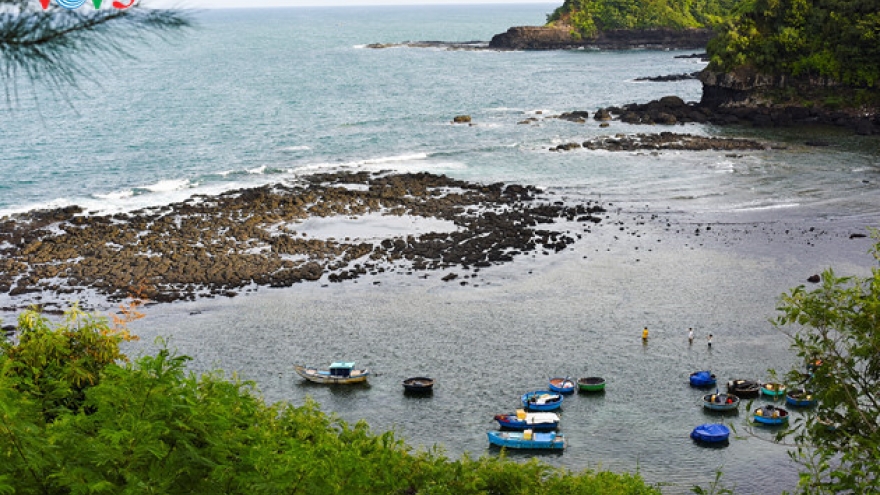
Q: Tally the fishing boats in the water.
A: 14